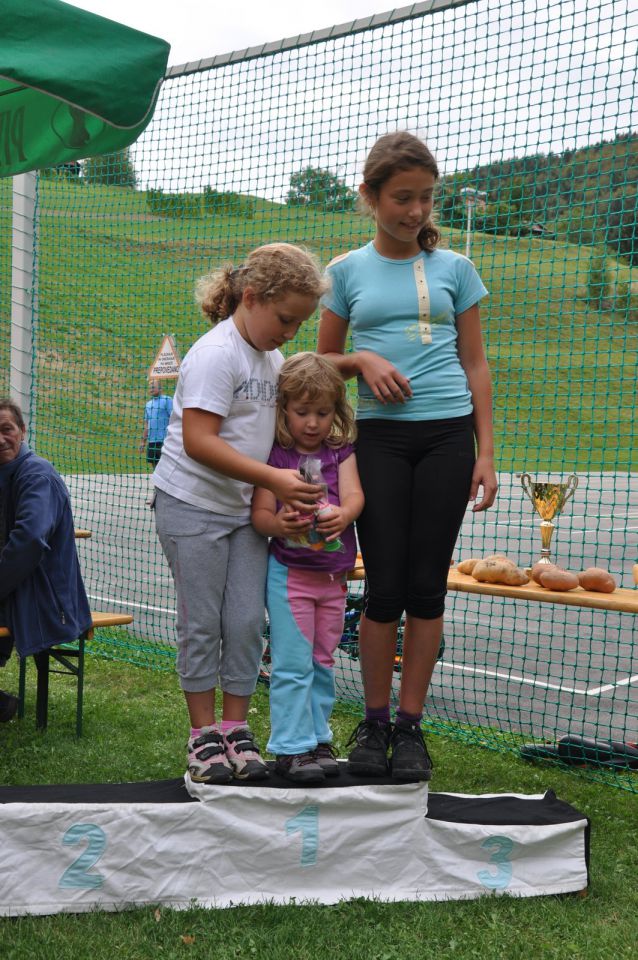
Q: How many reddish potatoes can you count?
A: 3